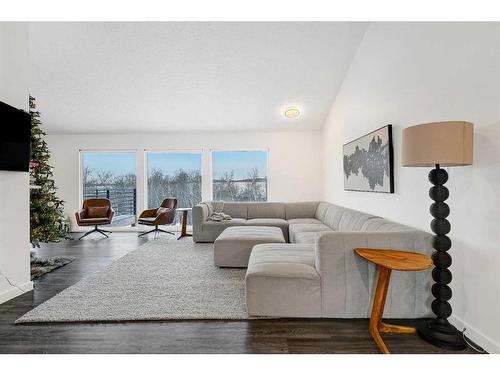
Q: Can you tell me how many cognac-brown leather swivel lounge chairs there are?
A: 2